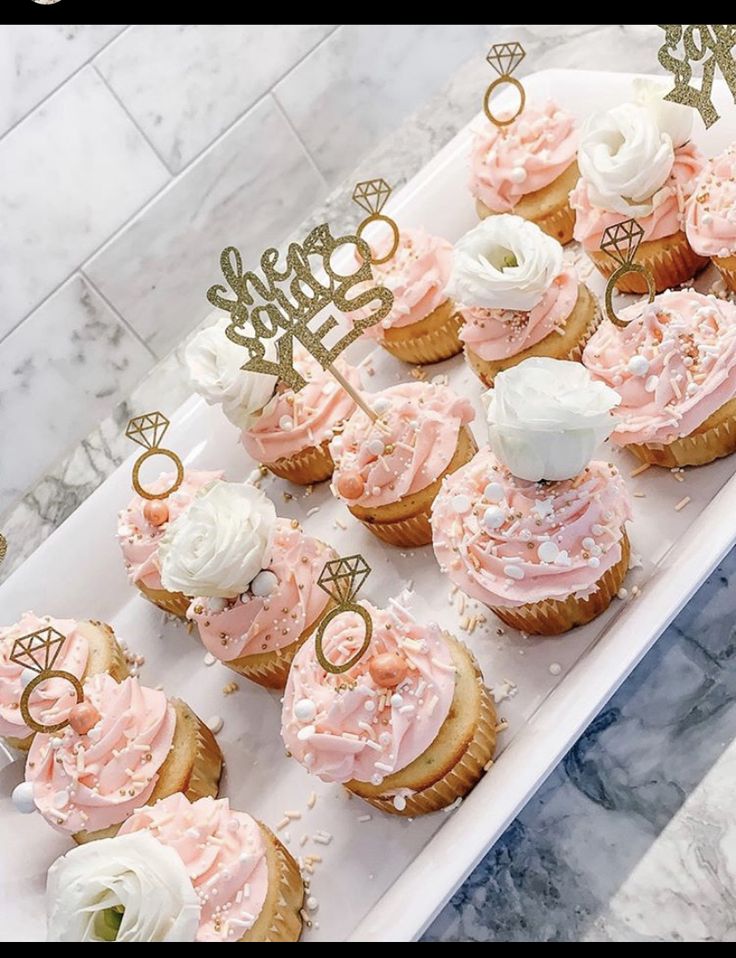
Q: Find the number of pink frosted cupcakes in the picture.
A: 15